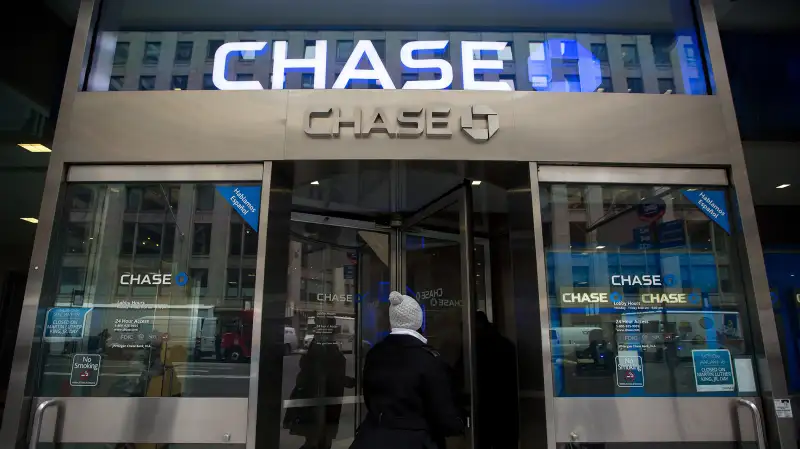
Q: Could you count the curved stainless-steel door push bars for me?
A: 2